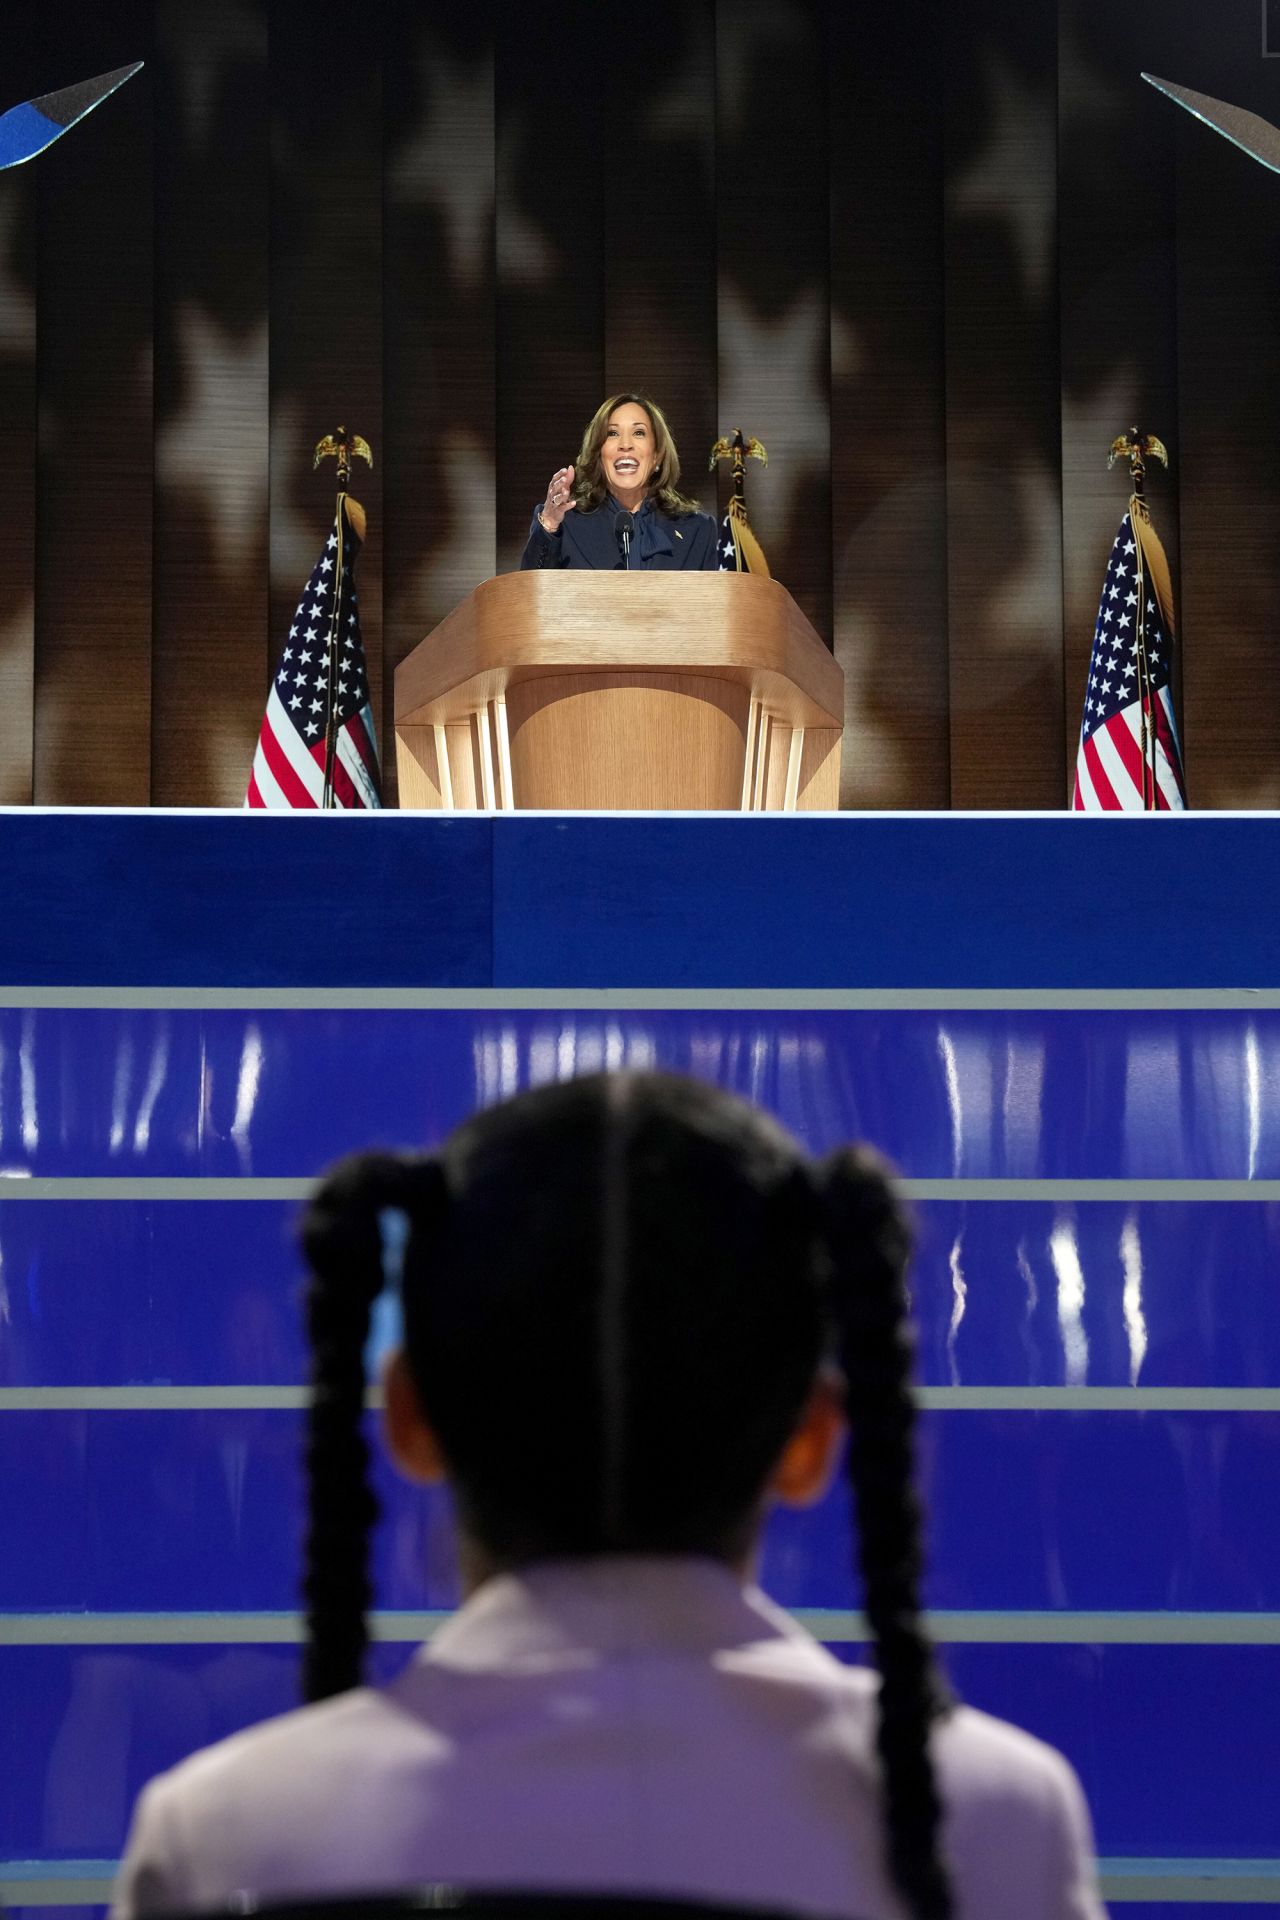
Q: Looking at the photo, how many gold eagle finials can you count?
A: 3